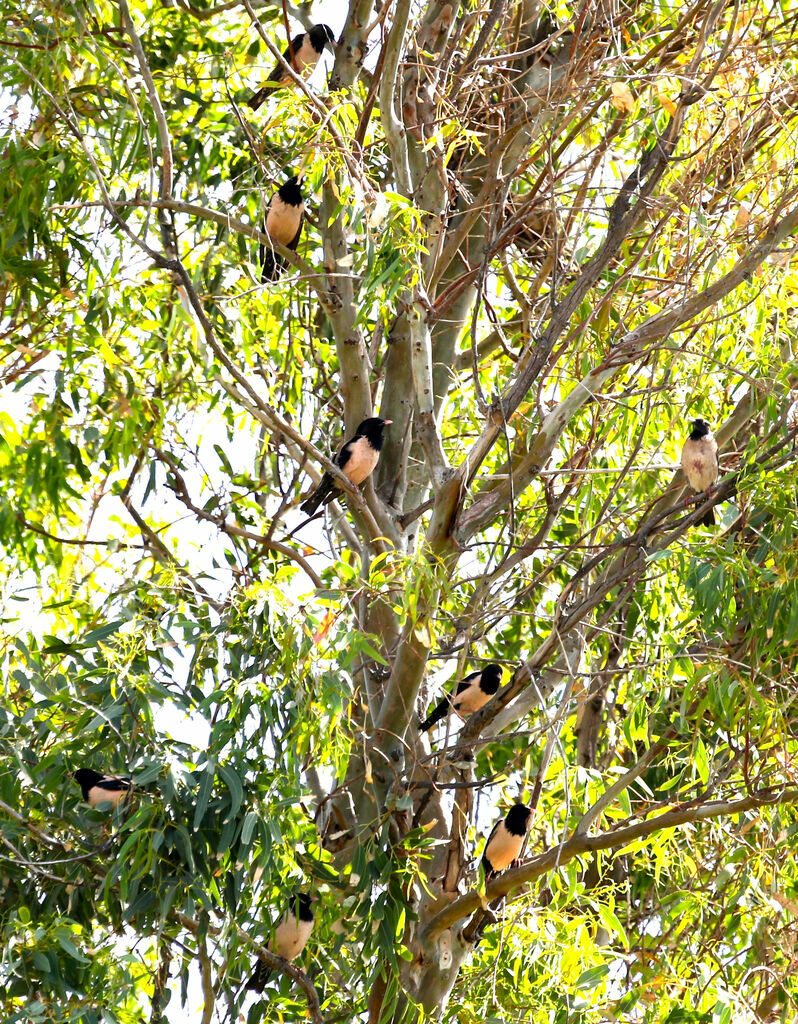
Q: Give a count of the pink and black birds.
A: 8